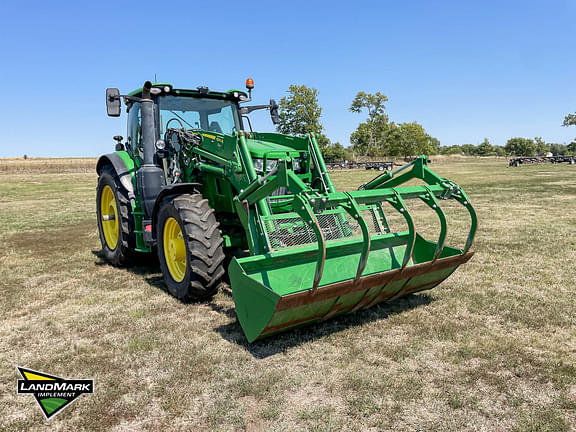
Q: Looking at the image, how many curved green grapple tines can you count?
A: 5